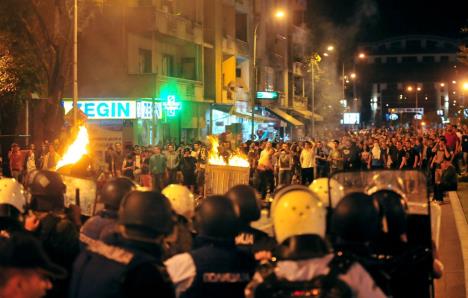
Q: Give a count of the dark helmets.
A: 7